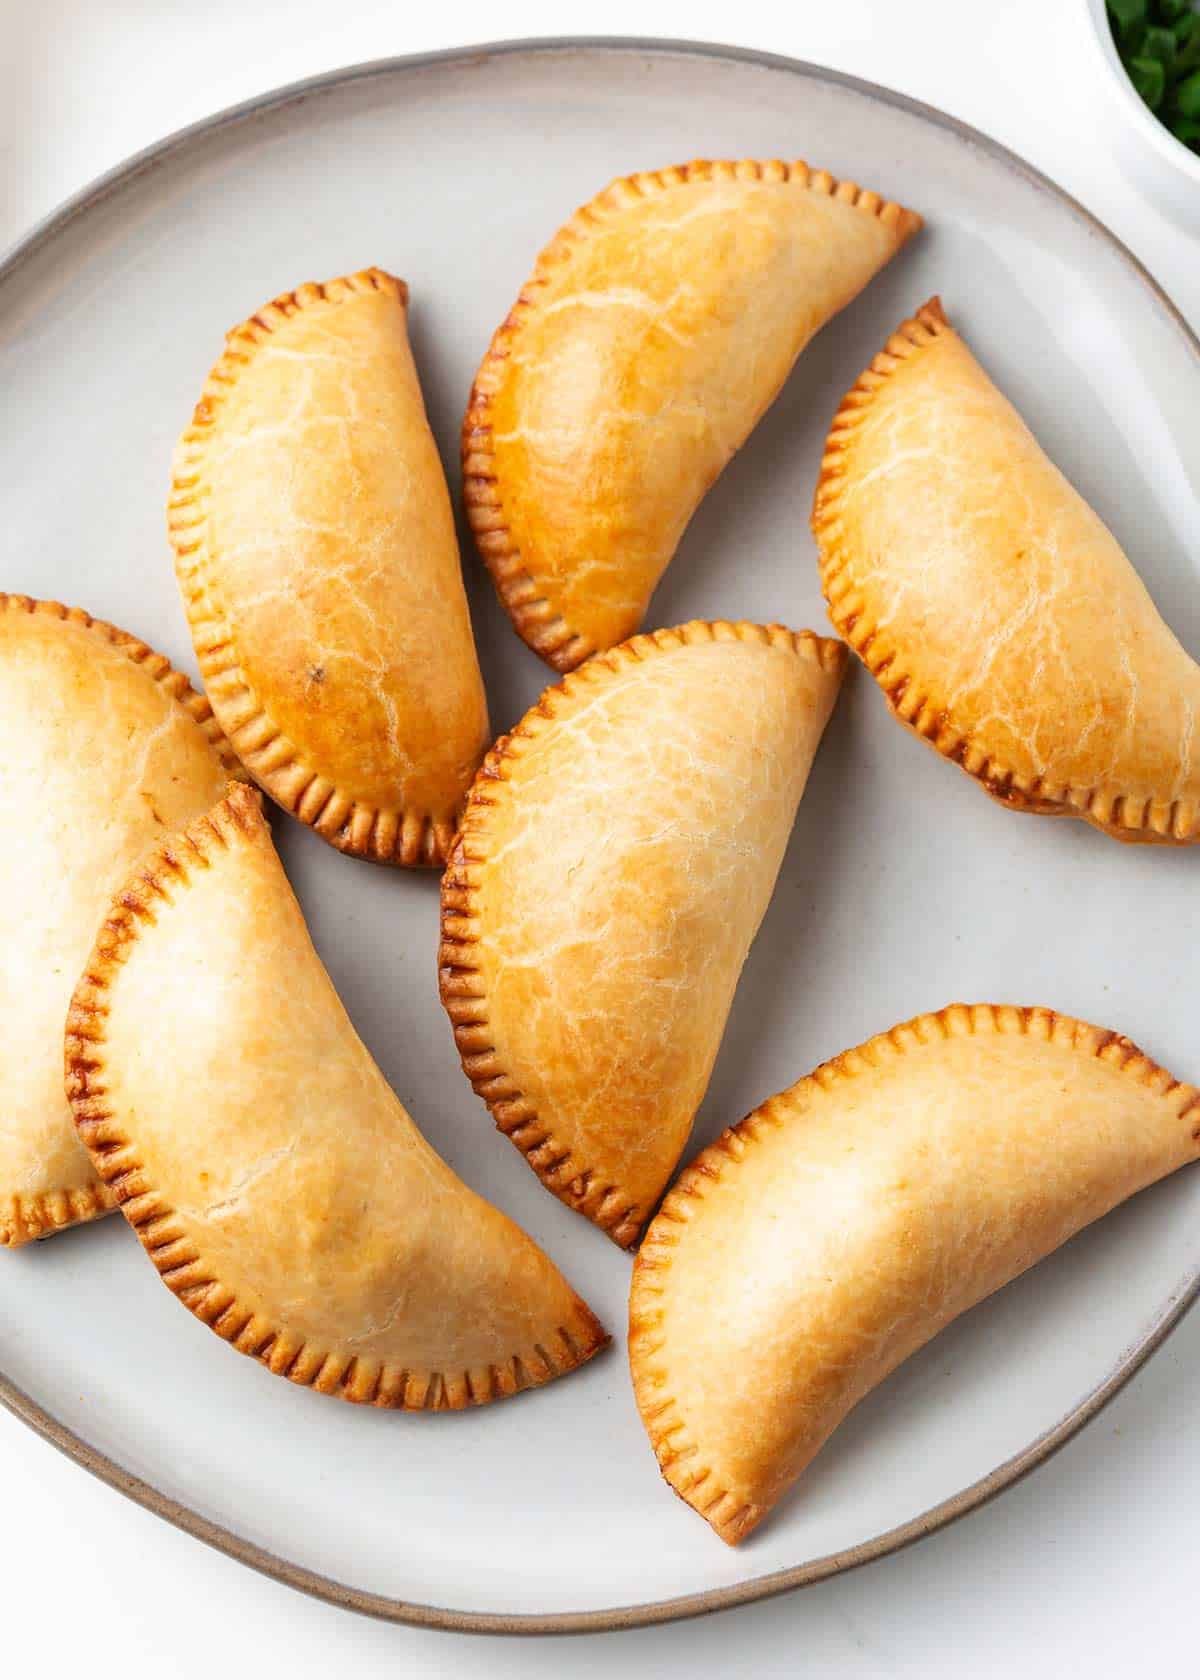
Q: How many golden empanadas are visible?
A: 7